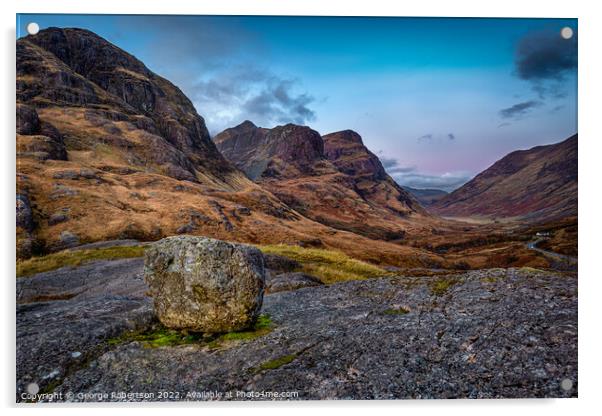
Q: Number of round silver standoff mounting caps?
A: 4